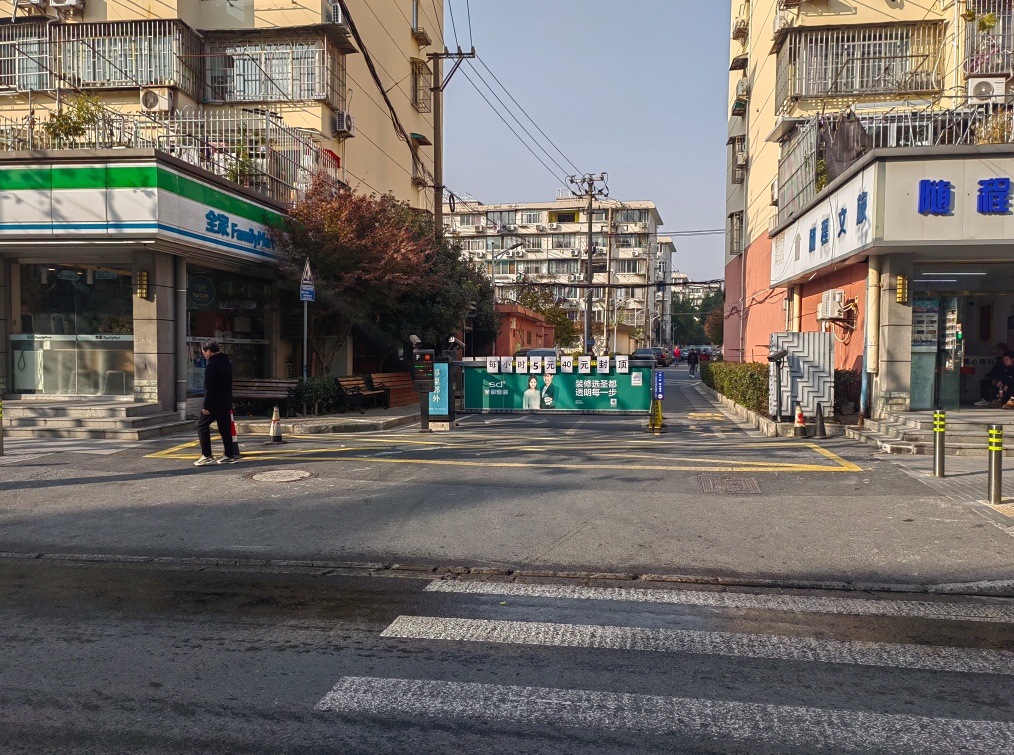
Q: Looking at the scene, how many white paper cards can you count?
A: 9